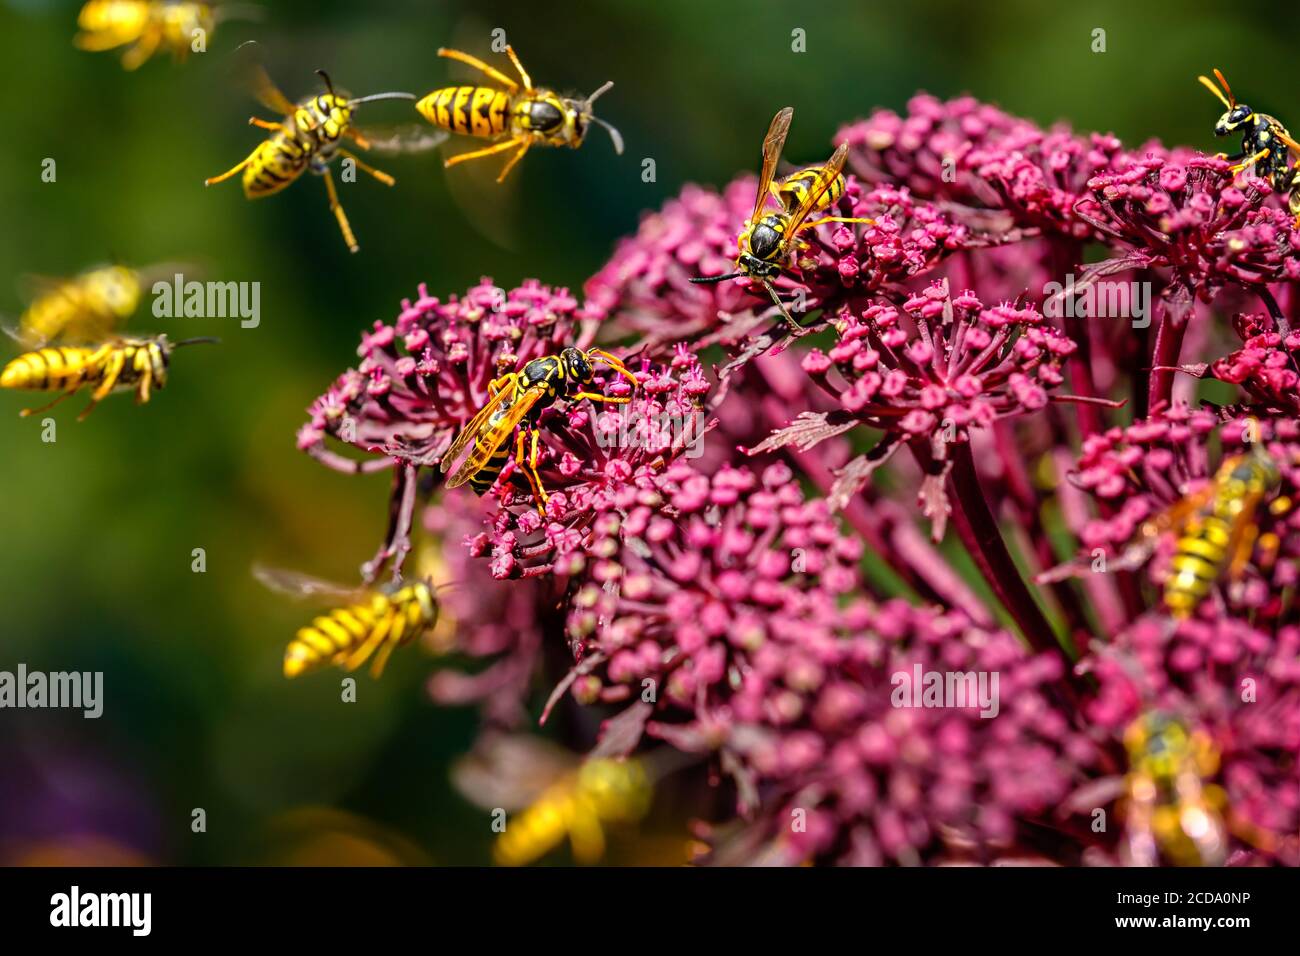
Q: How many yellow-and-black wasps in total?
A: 12